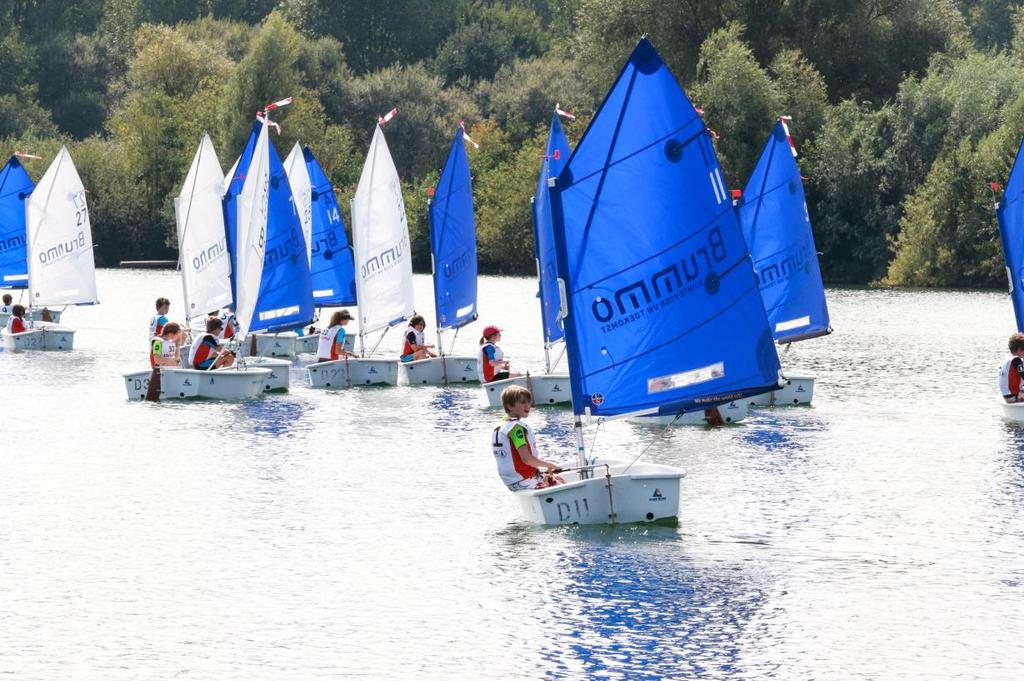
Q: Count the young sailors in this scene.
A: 11